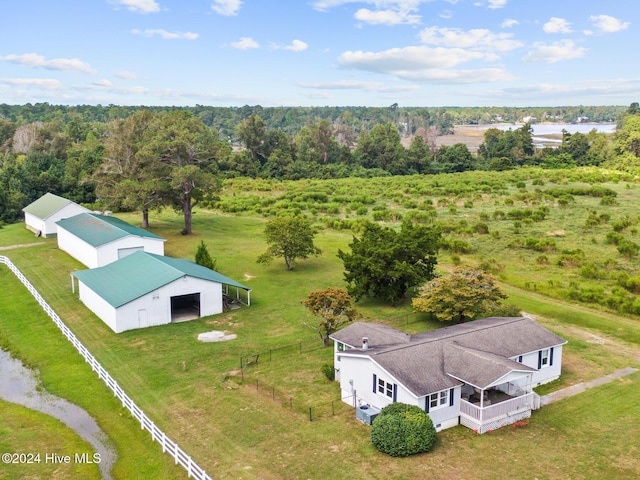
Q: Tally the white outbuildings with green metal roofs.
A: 3